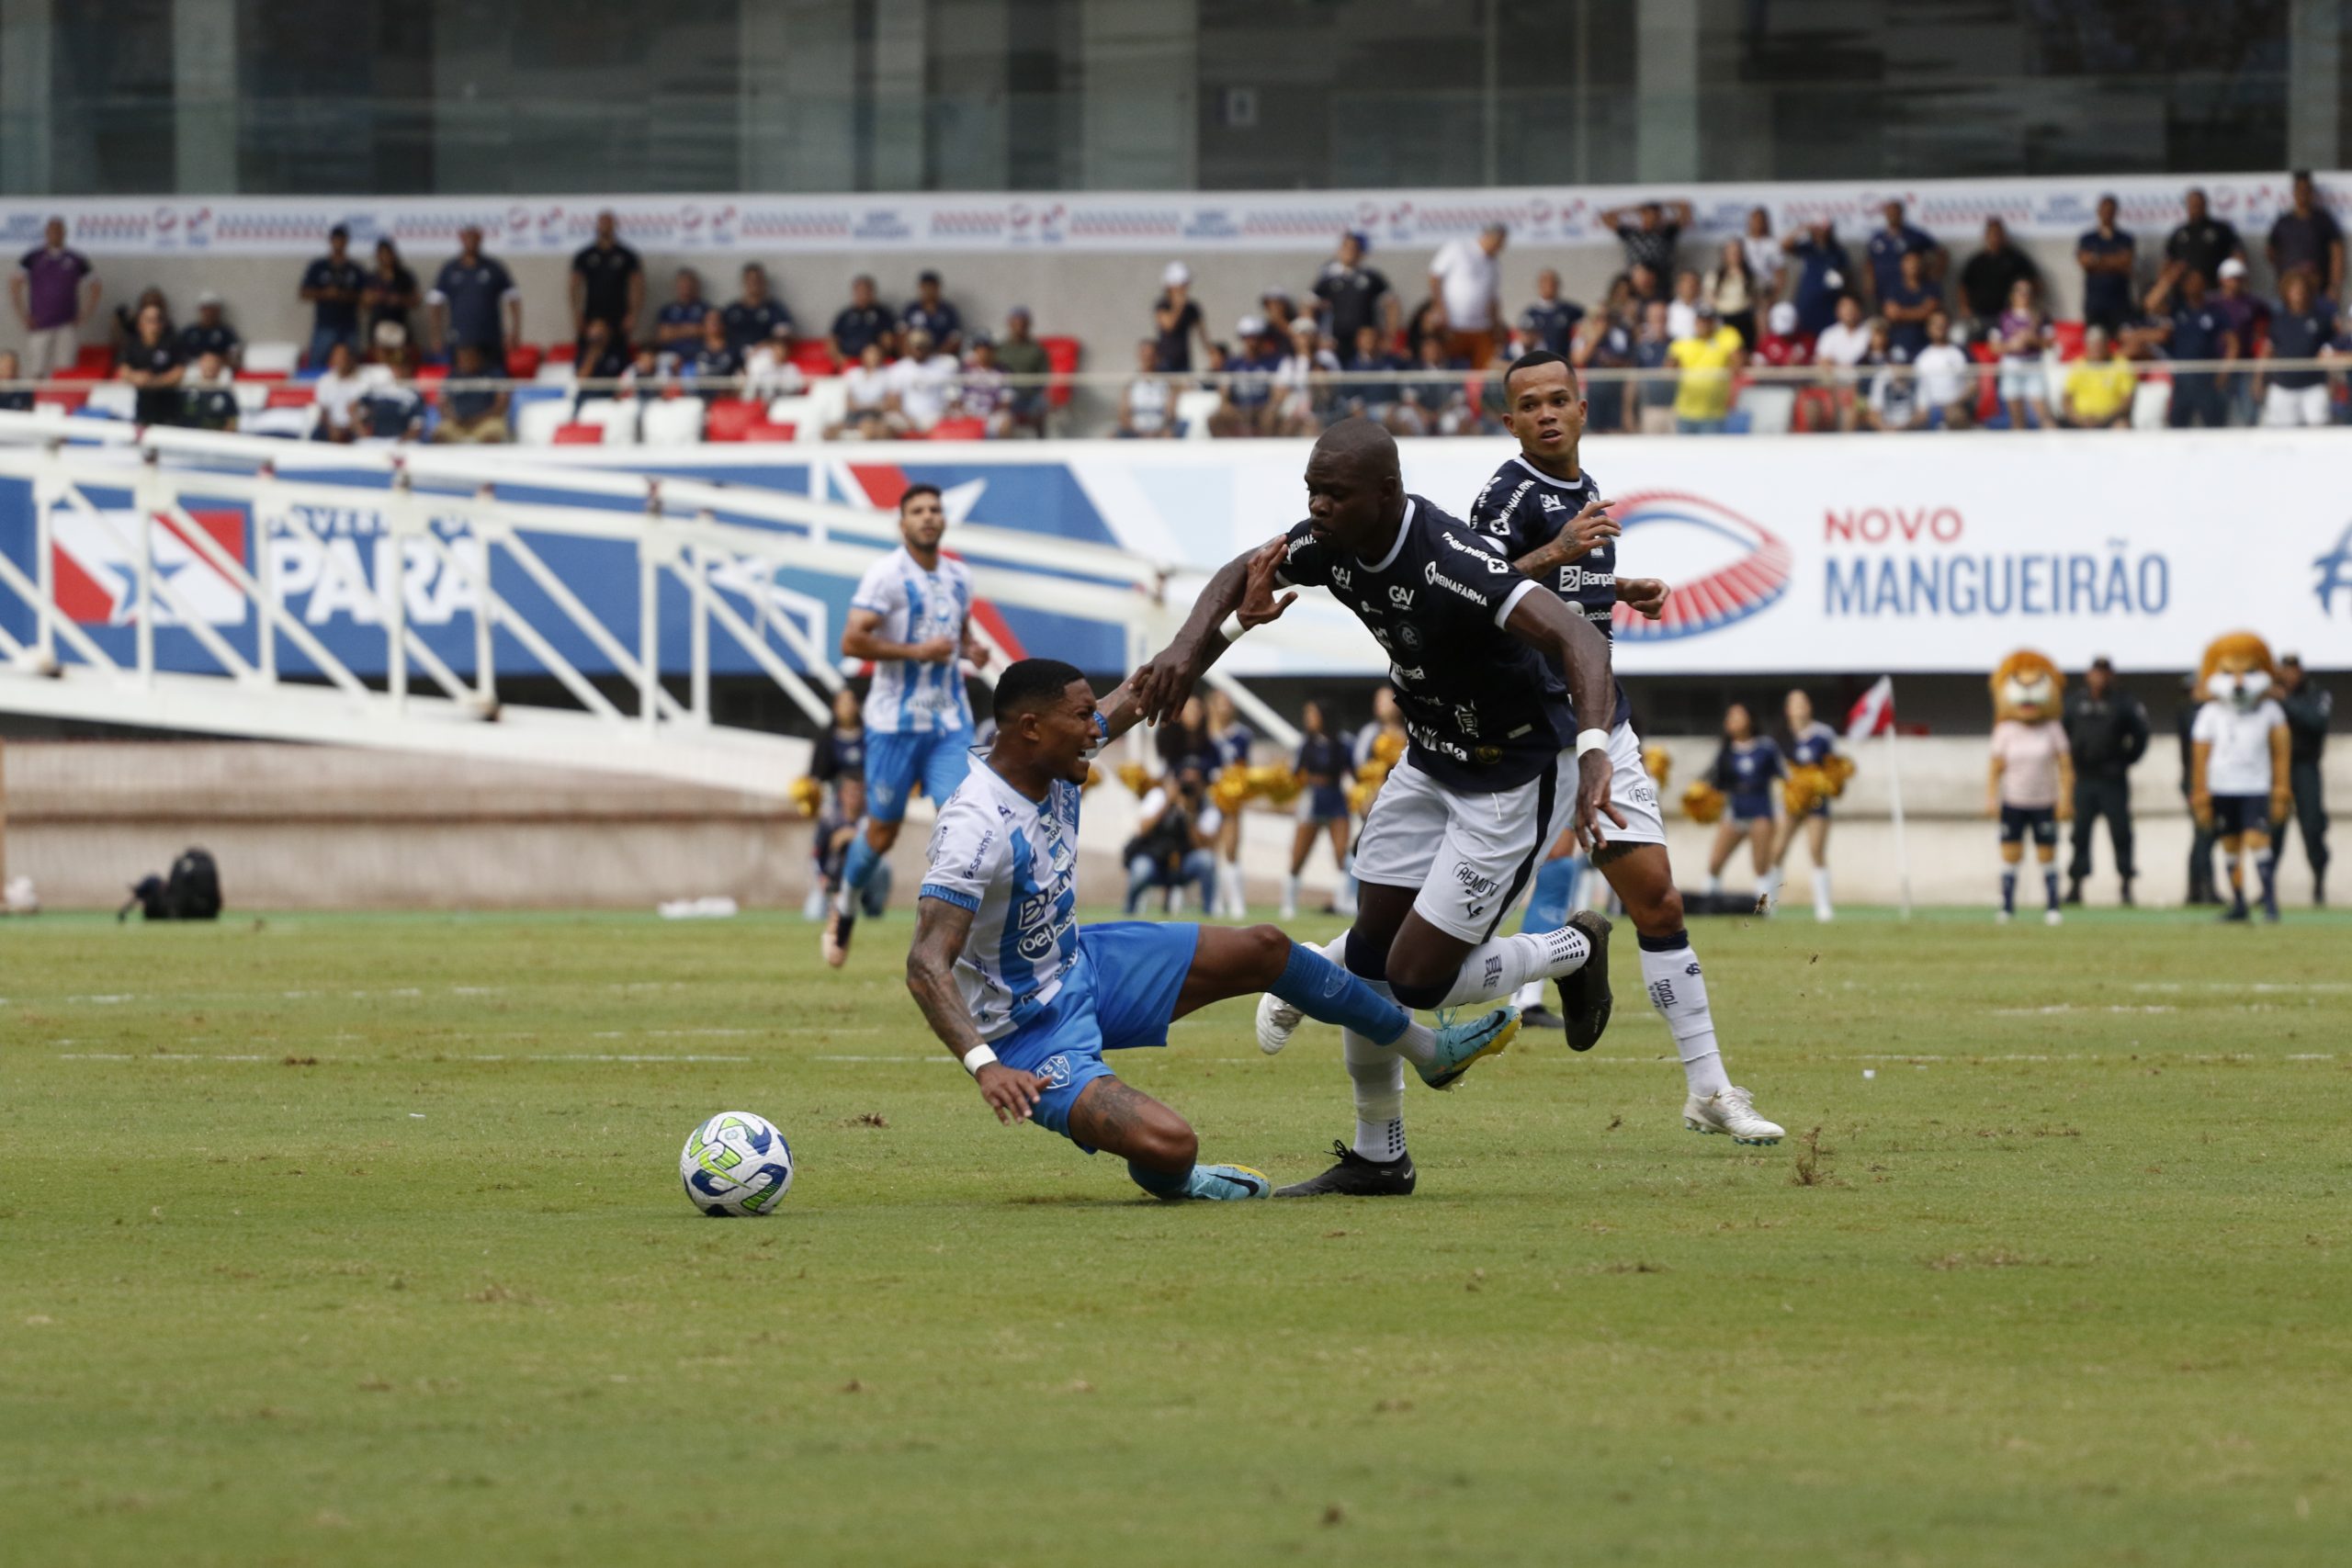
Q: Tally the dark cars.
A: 0